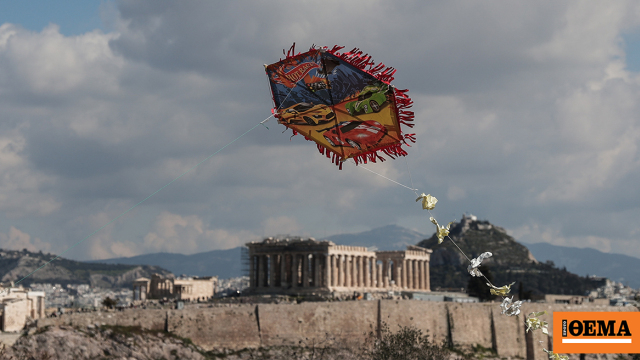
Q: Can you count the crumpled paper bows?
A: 7